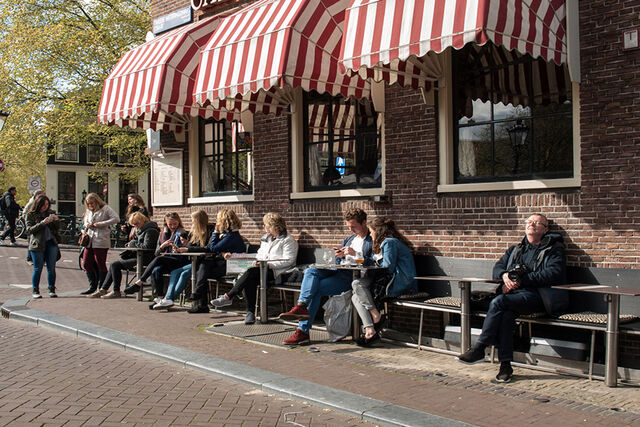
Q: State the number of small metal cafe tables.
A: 6